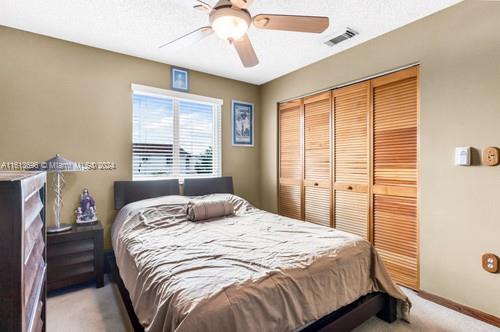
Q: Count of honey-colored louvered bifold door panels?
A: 4